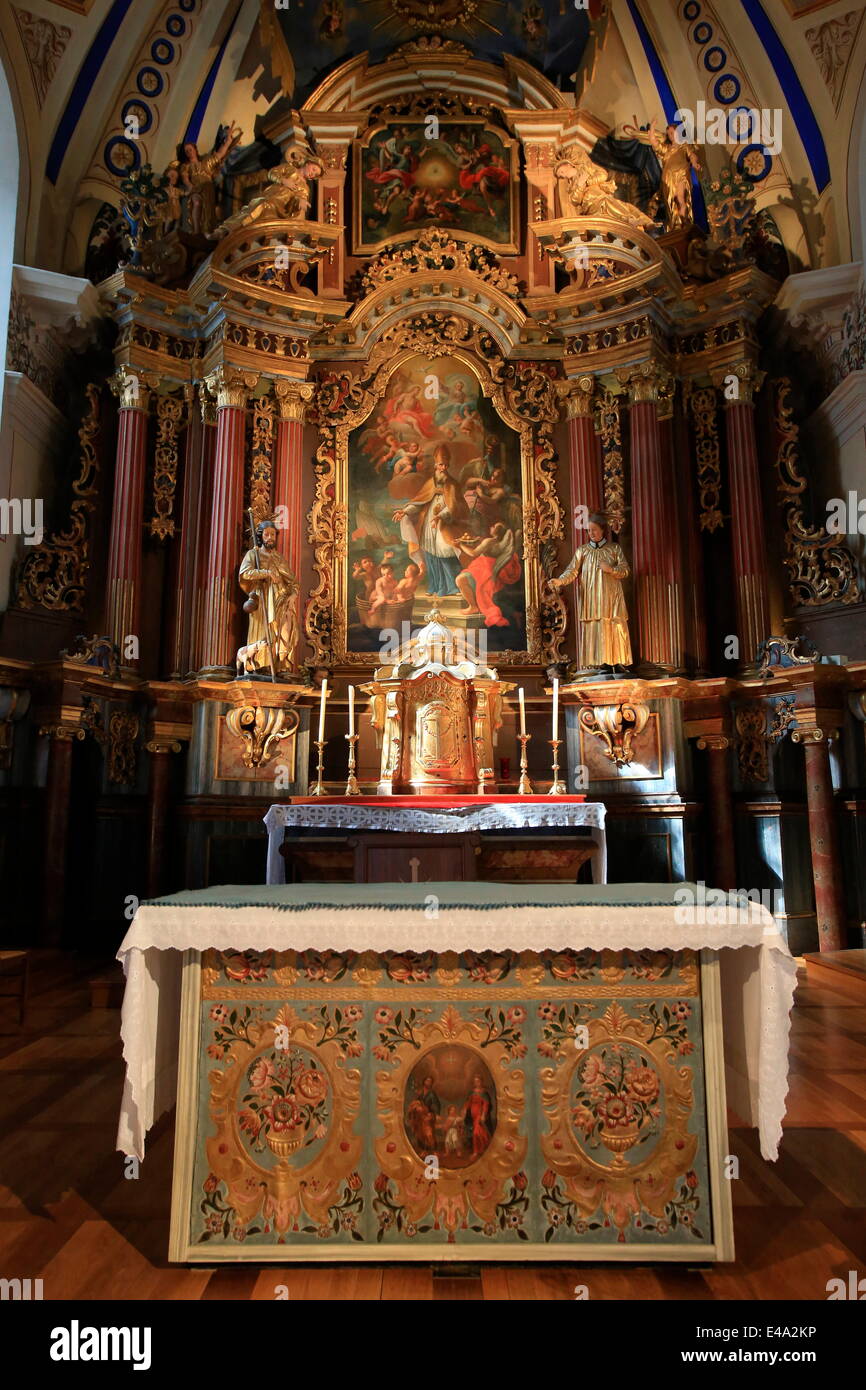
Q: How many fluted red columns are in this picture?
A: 6